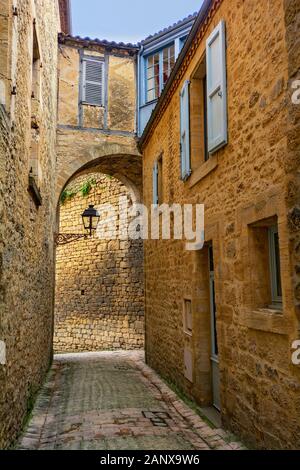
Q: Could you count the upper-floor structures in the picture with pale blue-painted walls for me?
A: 1